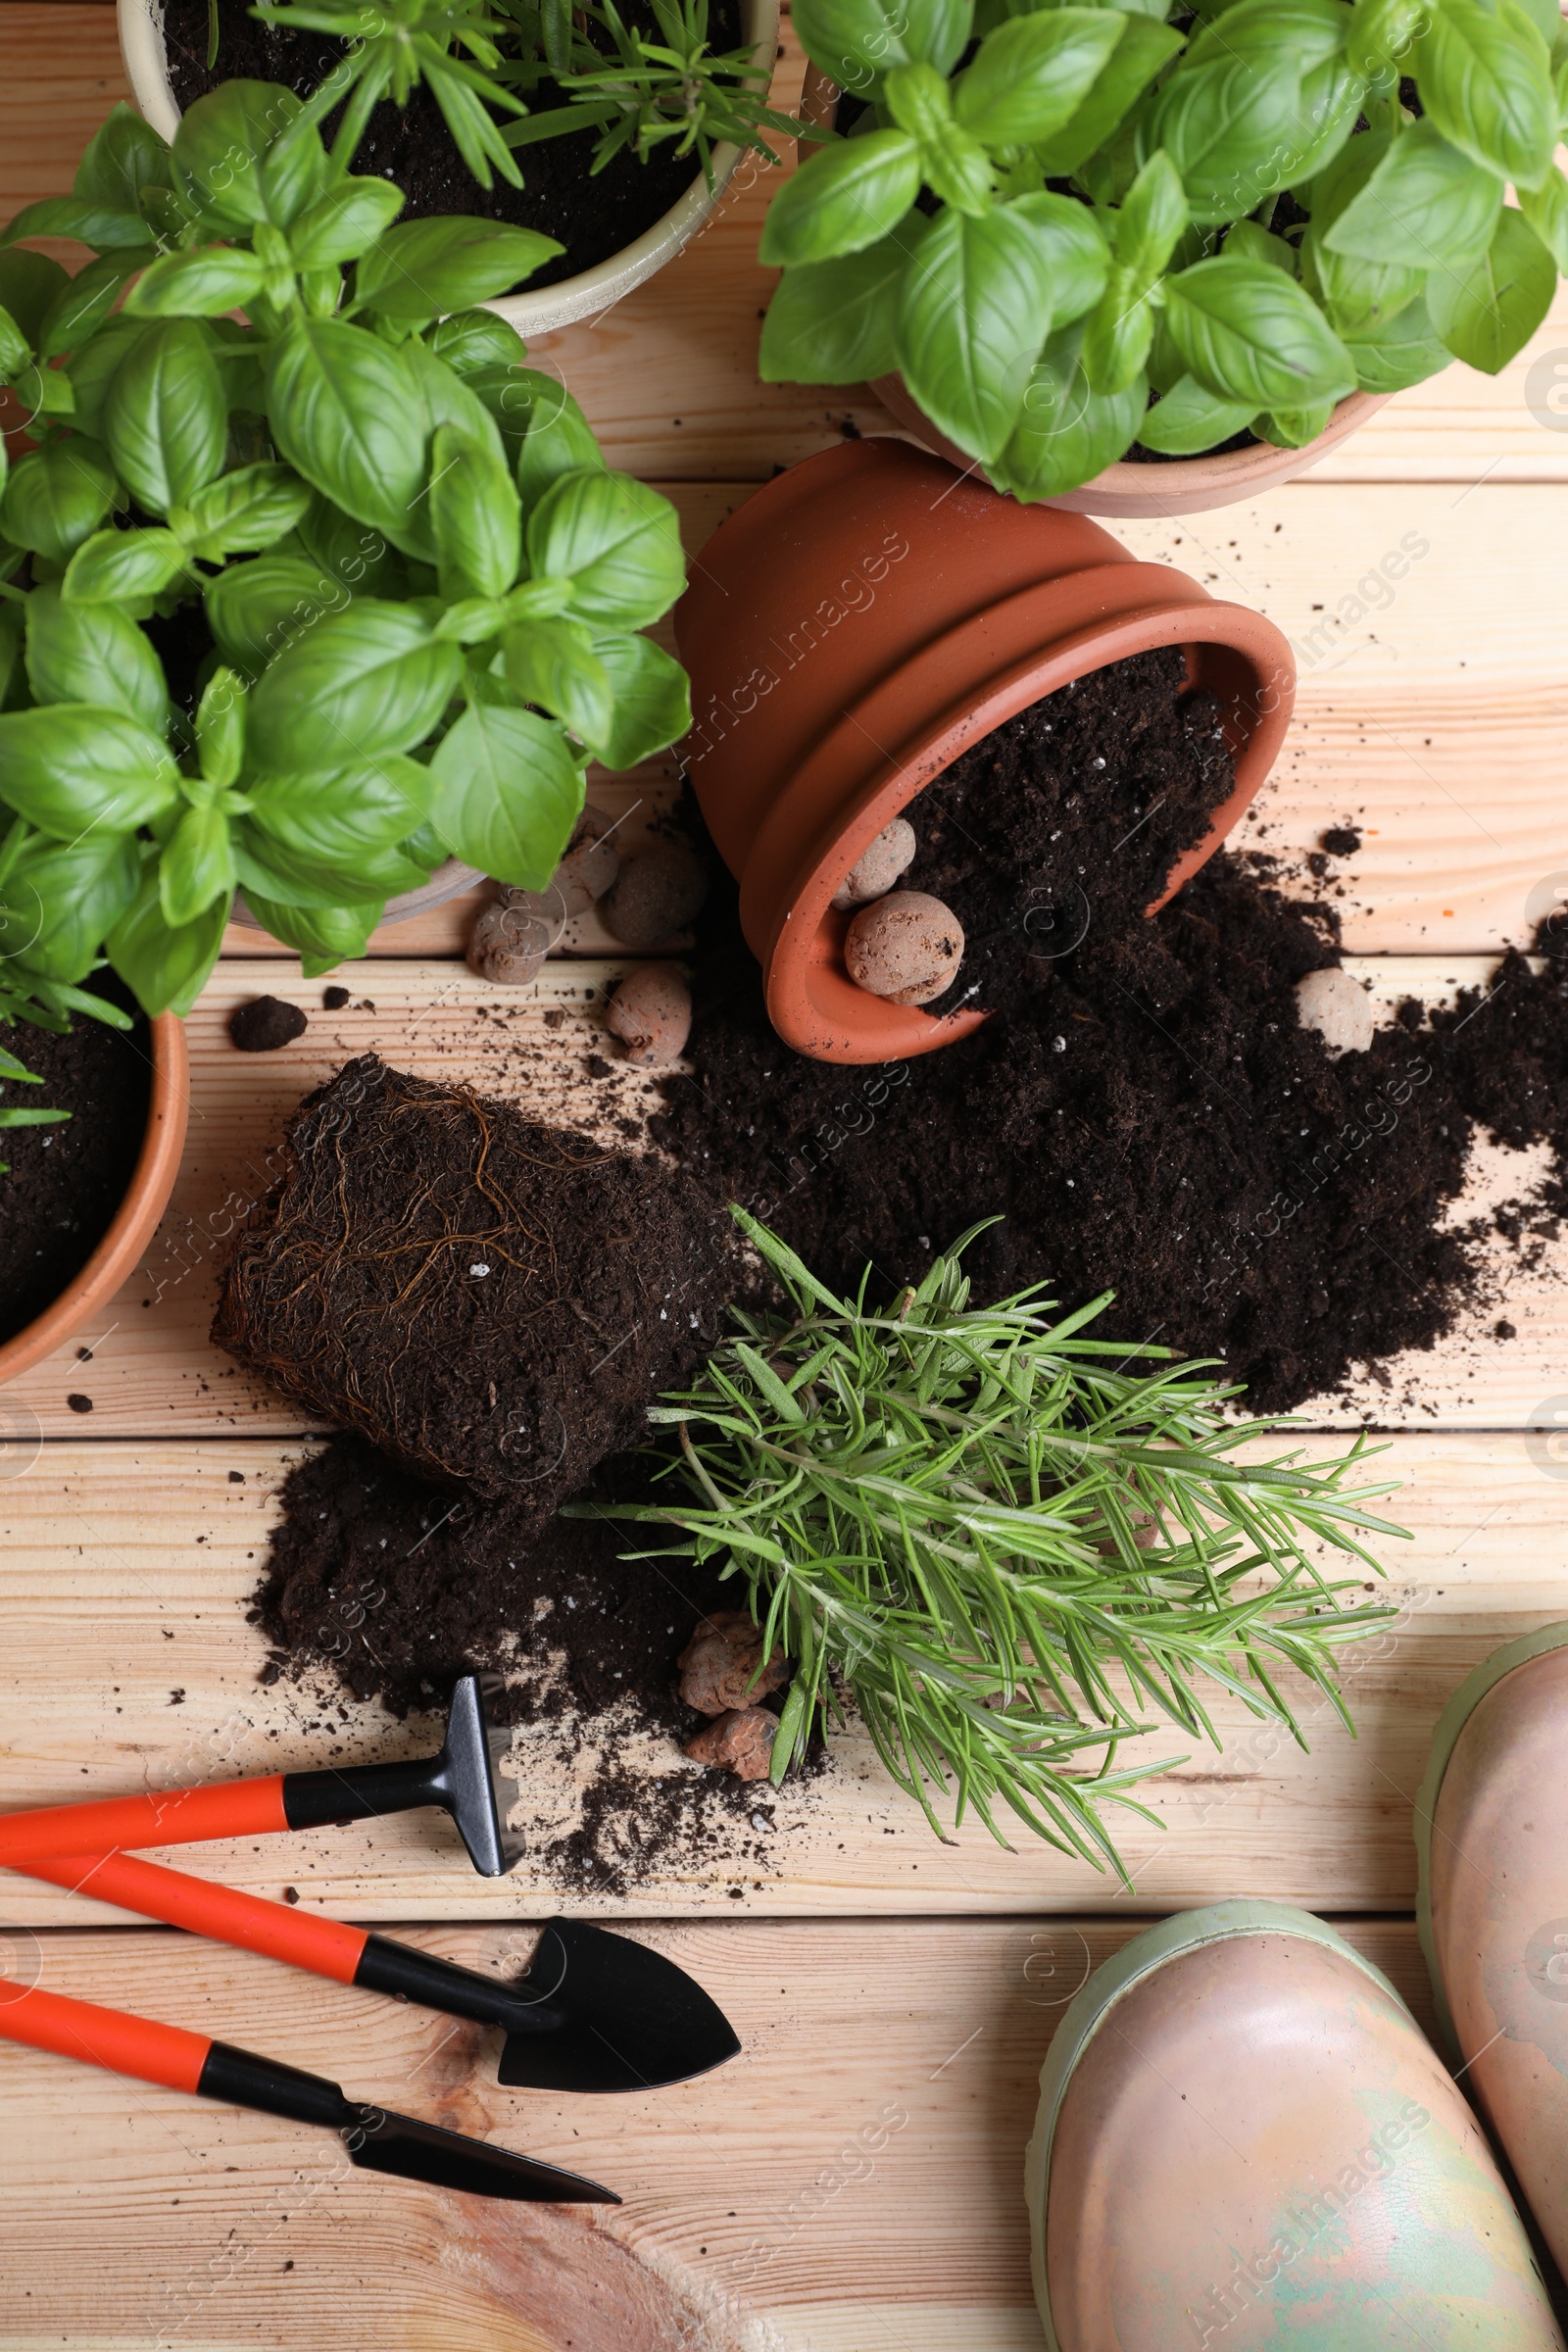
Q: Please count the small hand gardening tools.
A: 3